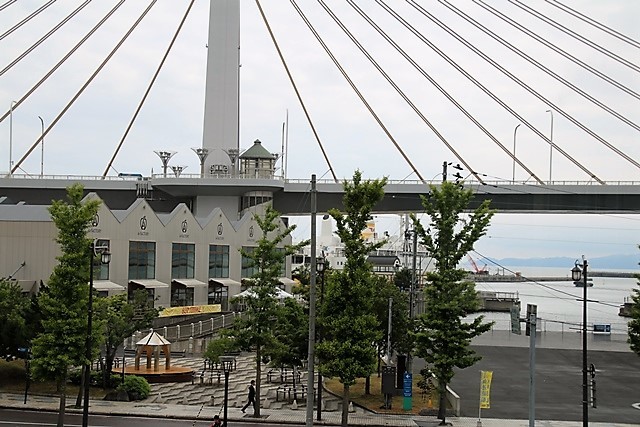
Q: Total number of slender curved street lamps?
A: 4